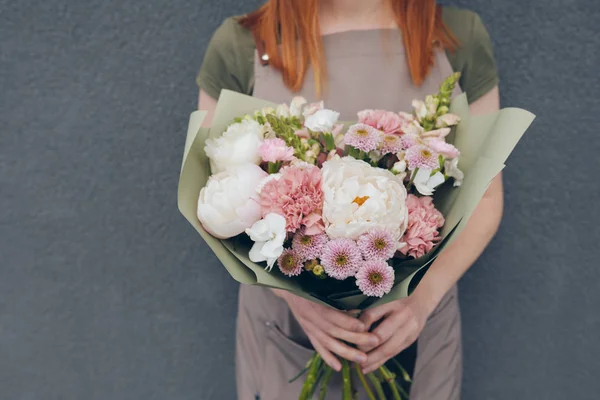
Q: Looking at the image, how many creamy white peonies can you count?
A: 3